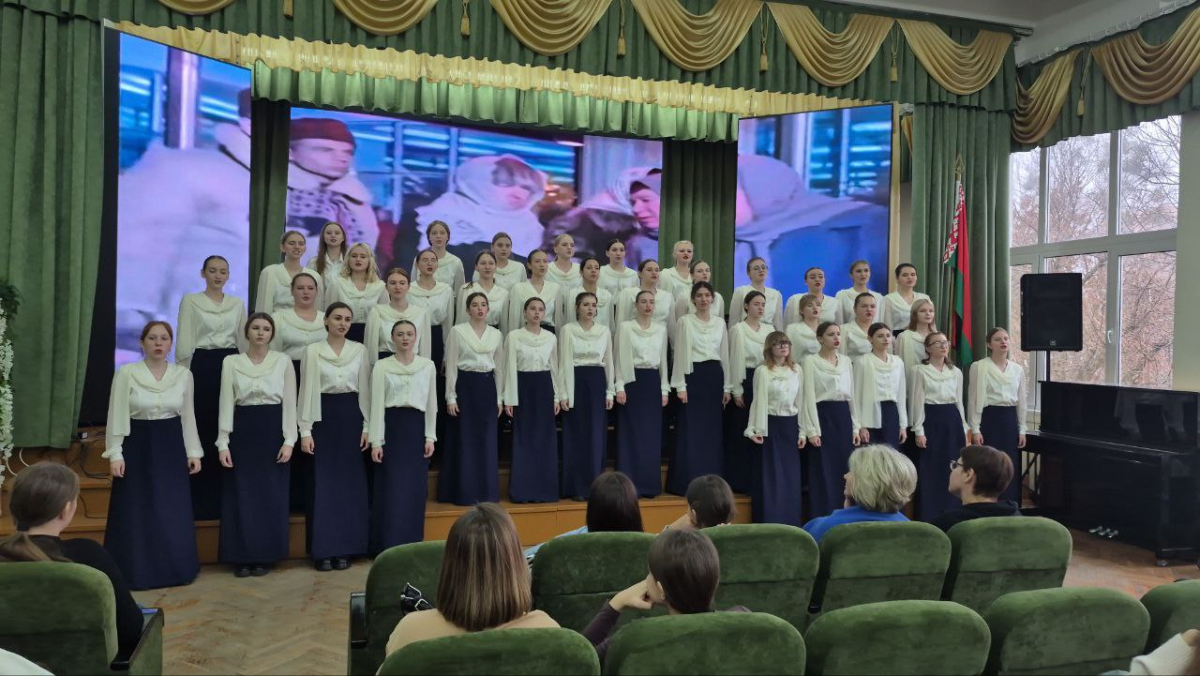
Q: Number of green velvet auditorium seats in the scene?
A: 11